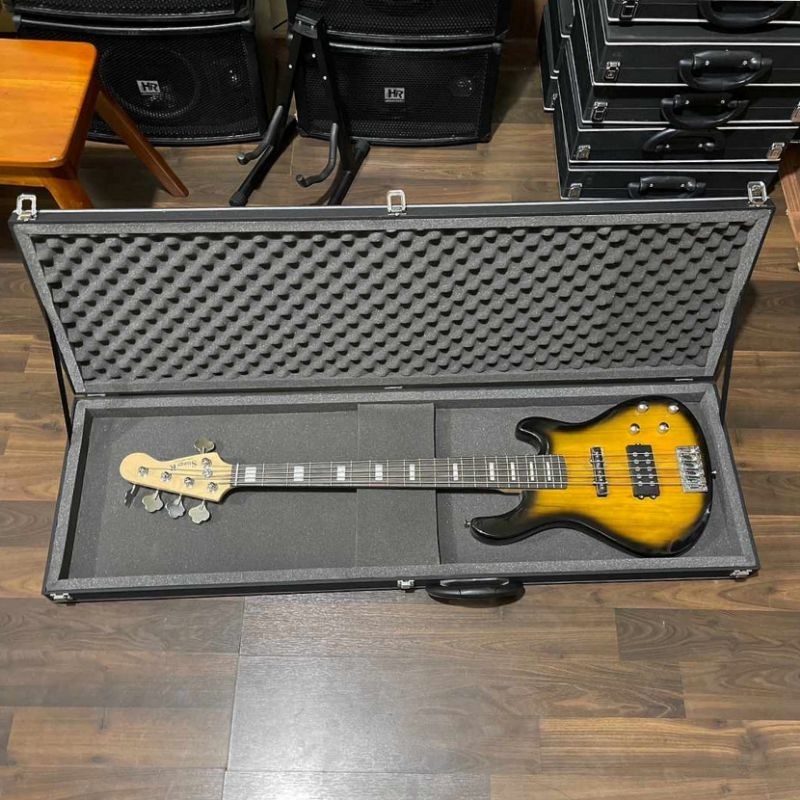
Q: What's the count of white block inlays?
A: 10